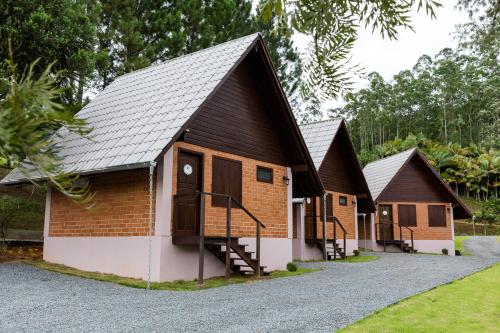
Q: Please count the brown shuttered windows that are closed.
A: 4